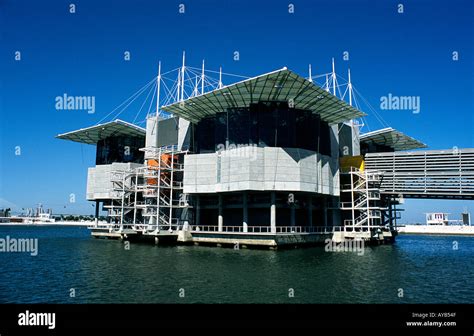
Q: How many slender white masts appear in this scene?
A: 10